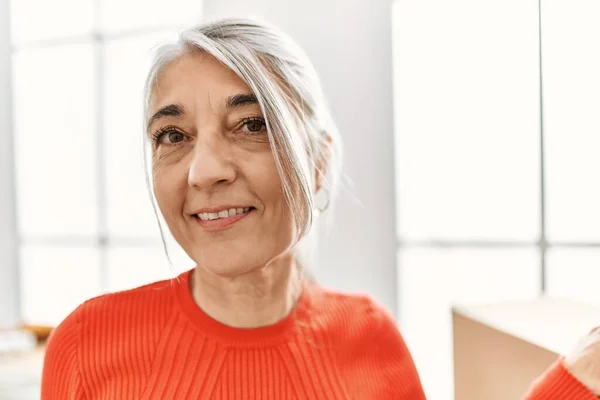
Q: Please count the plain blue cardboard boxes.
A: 0